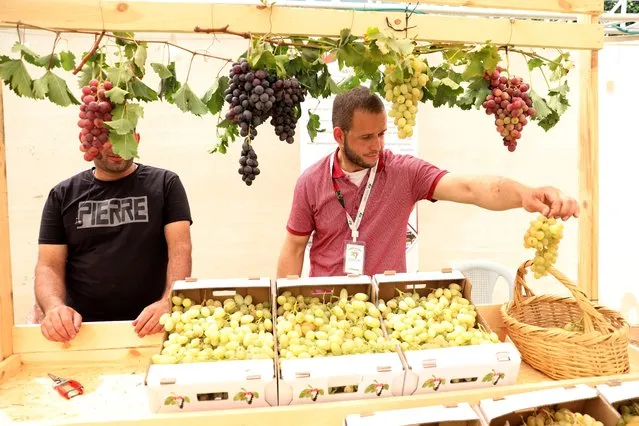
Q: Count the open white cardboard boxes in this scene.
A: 6